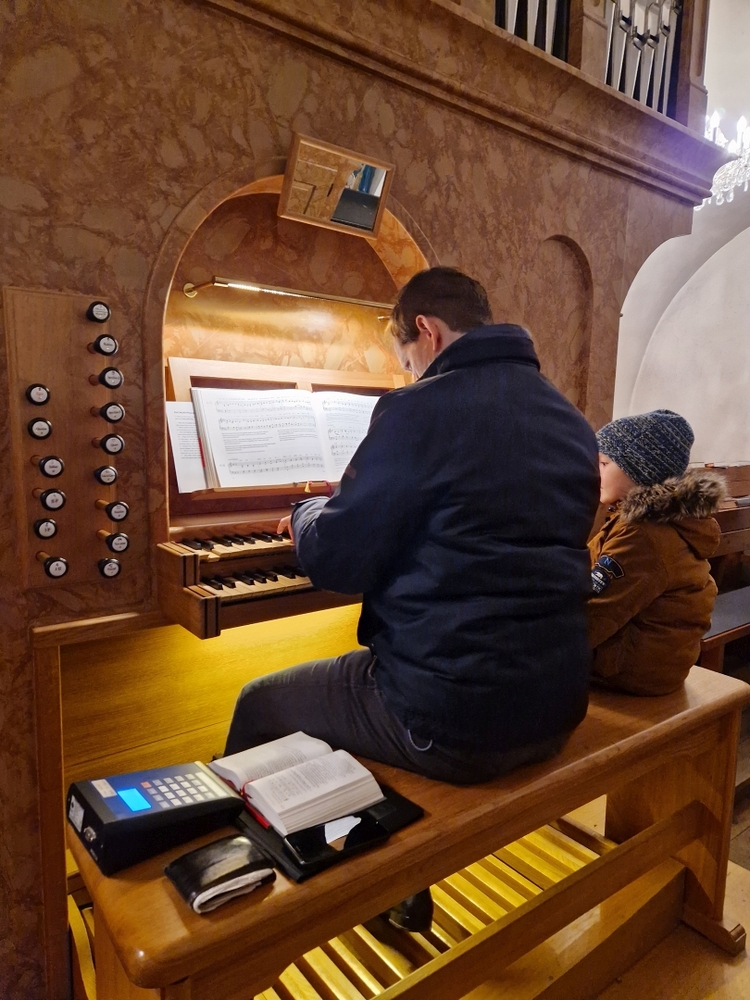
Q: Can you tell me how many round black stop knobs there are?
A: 15